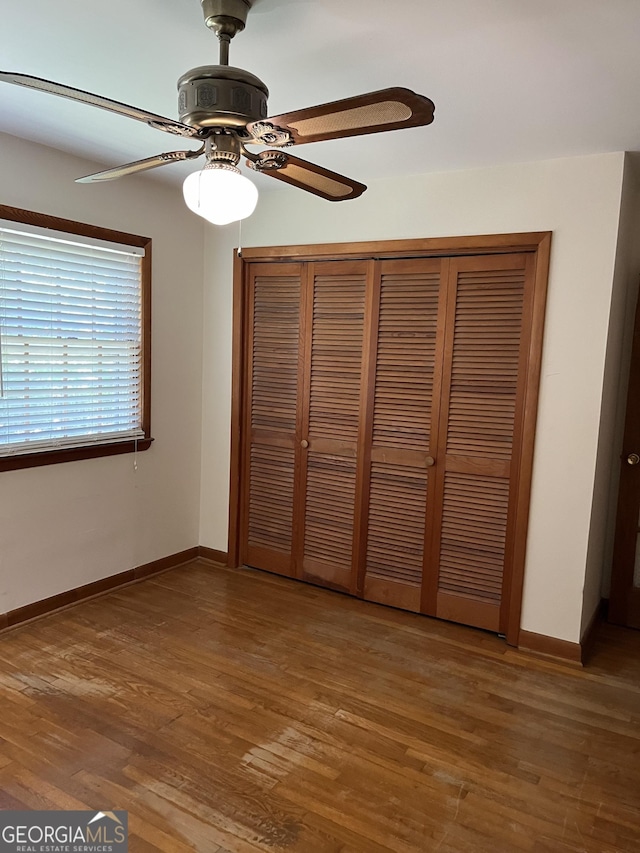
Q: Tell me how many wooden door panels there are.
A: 4